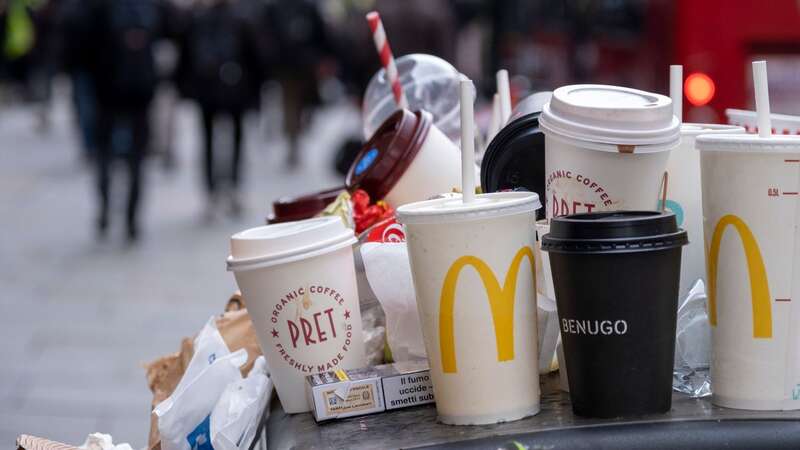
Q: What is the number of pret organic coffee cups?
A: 2